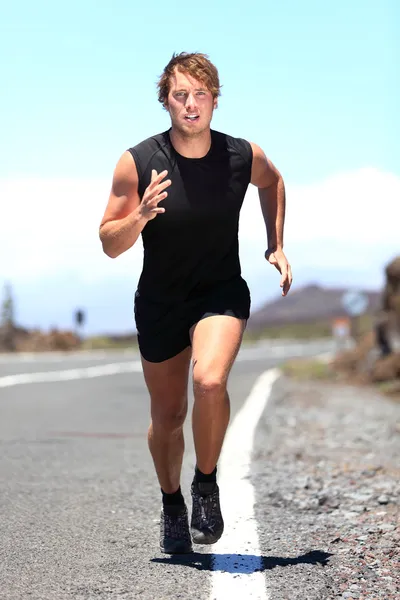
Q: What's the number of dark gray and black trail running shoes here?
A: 2